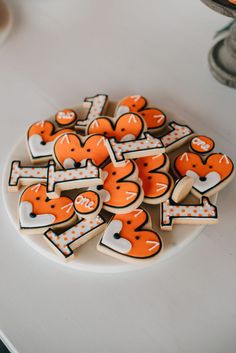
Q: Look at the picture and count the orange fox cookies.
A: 9